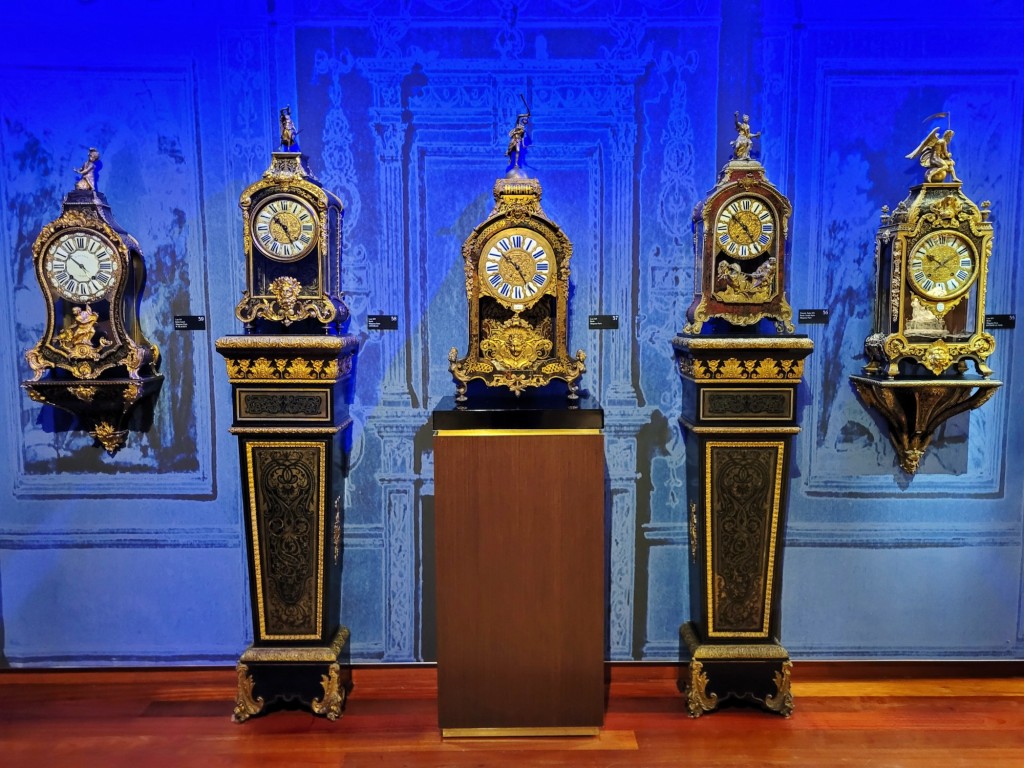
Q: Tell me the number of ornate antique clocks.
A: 5